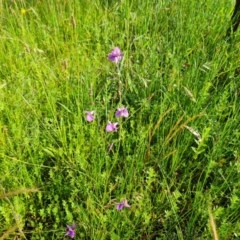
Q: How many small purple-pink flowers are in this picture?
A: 6